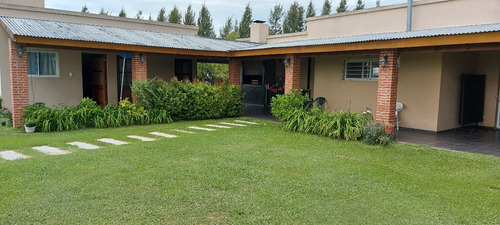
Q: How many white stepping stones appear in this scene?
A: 11